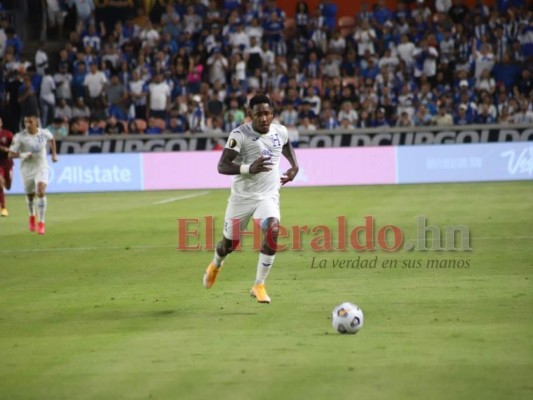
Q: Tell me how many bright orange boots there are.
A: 2